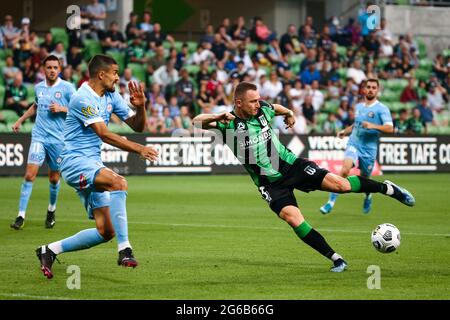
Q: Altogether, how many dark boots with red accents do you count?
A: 2